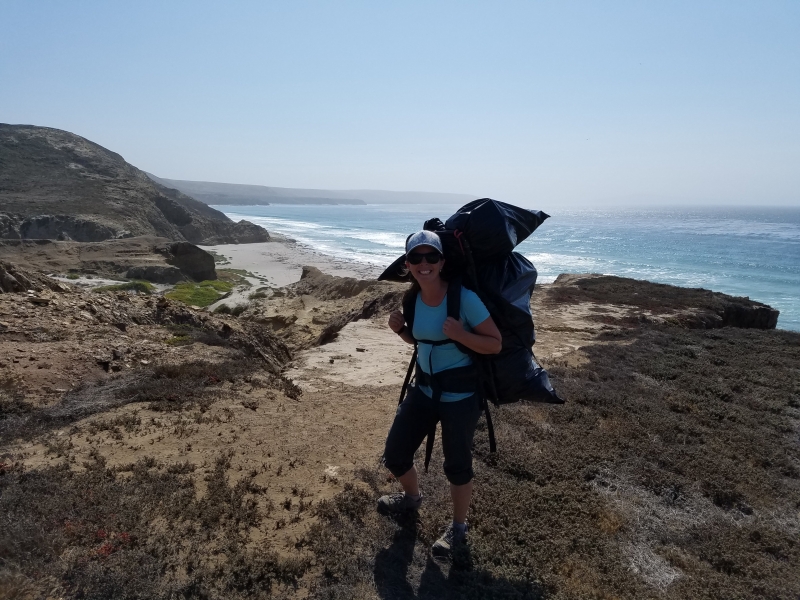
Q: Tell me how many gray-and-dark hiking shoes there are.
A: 2